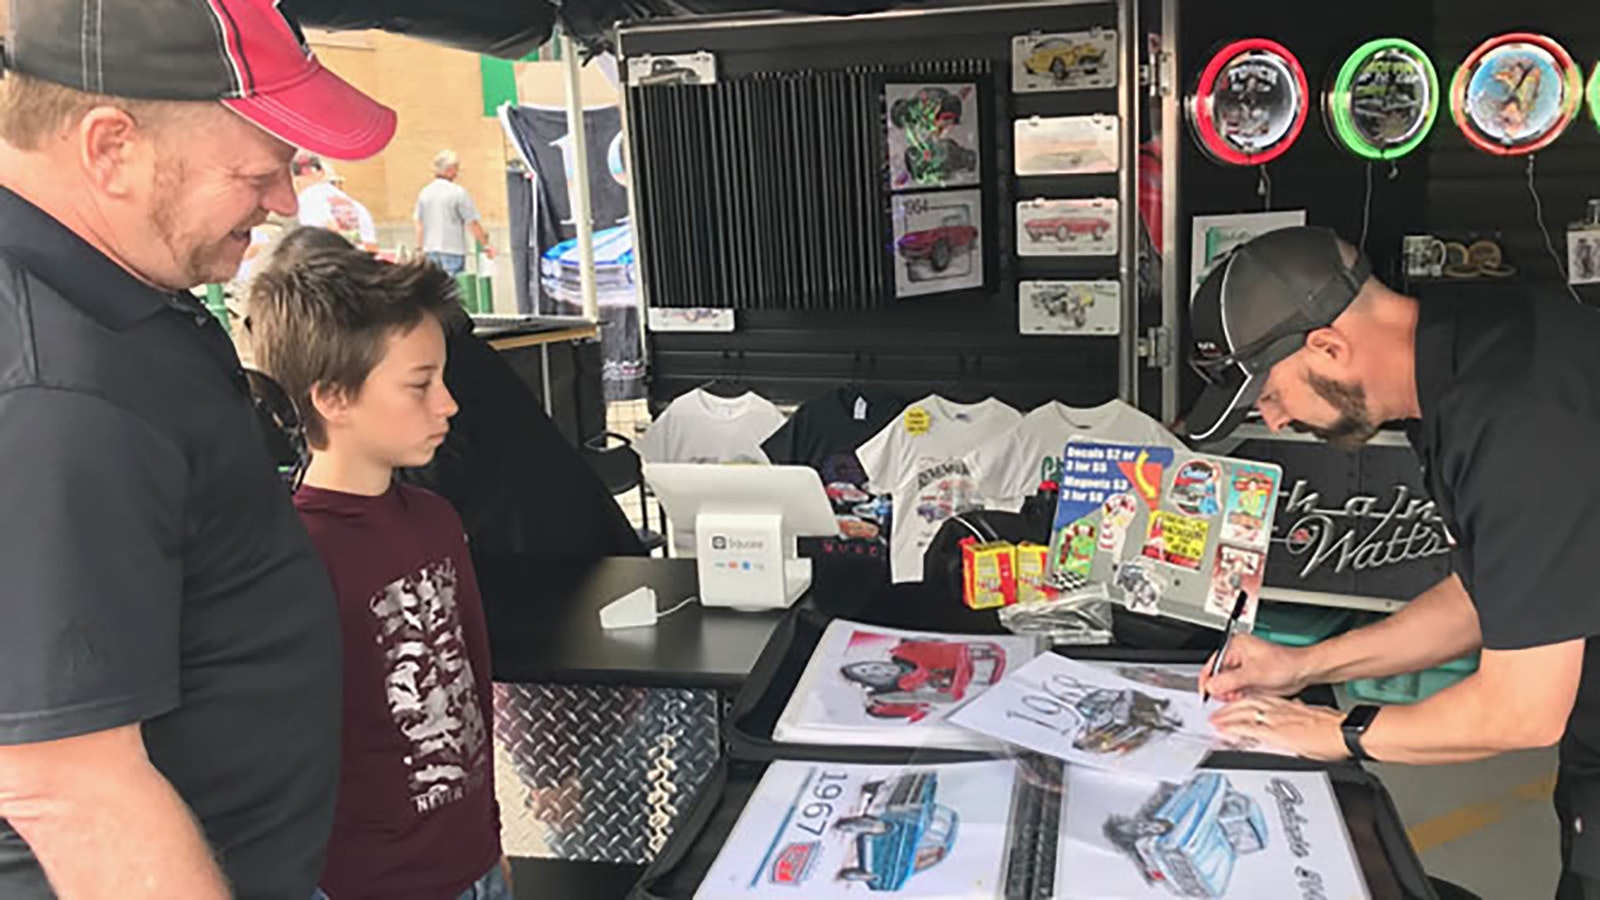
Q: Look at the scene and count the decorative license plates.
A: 6